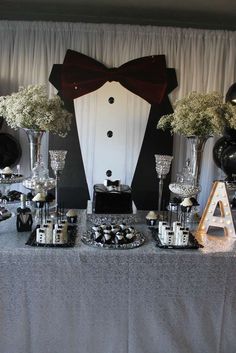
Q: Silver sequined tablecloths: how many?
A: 1